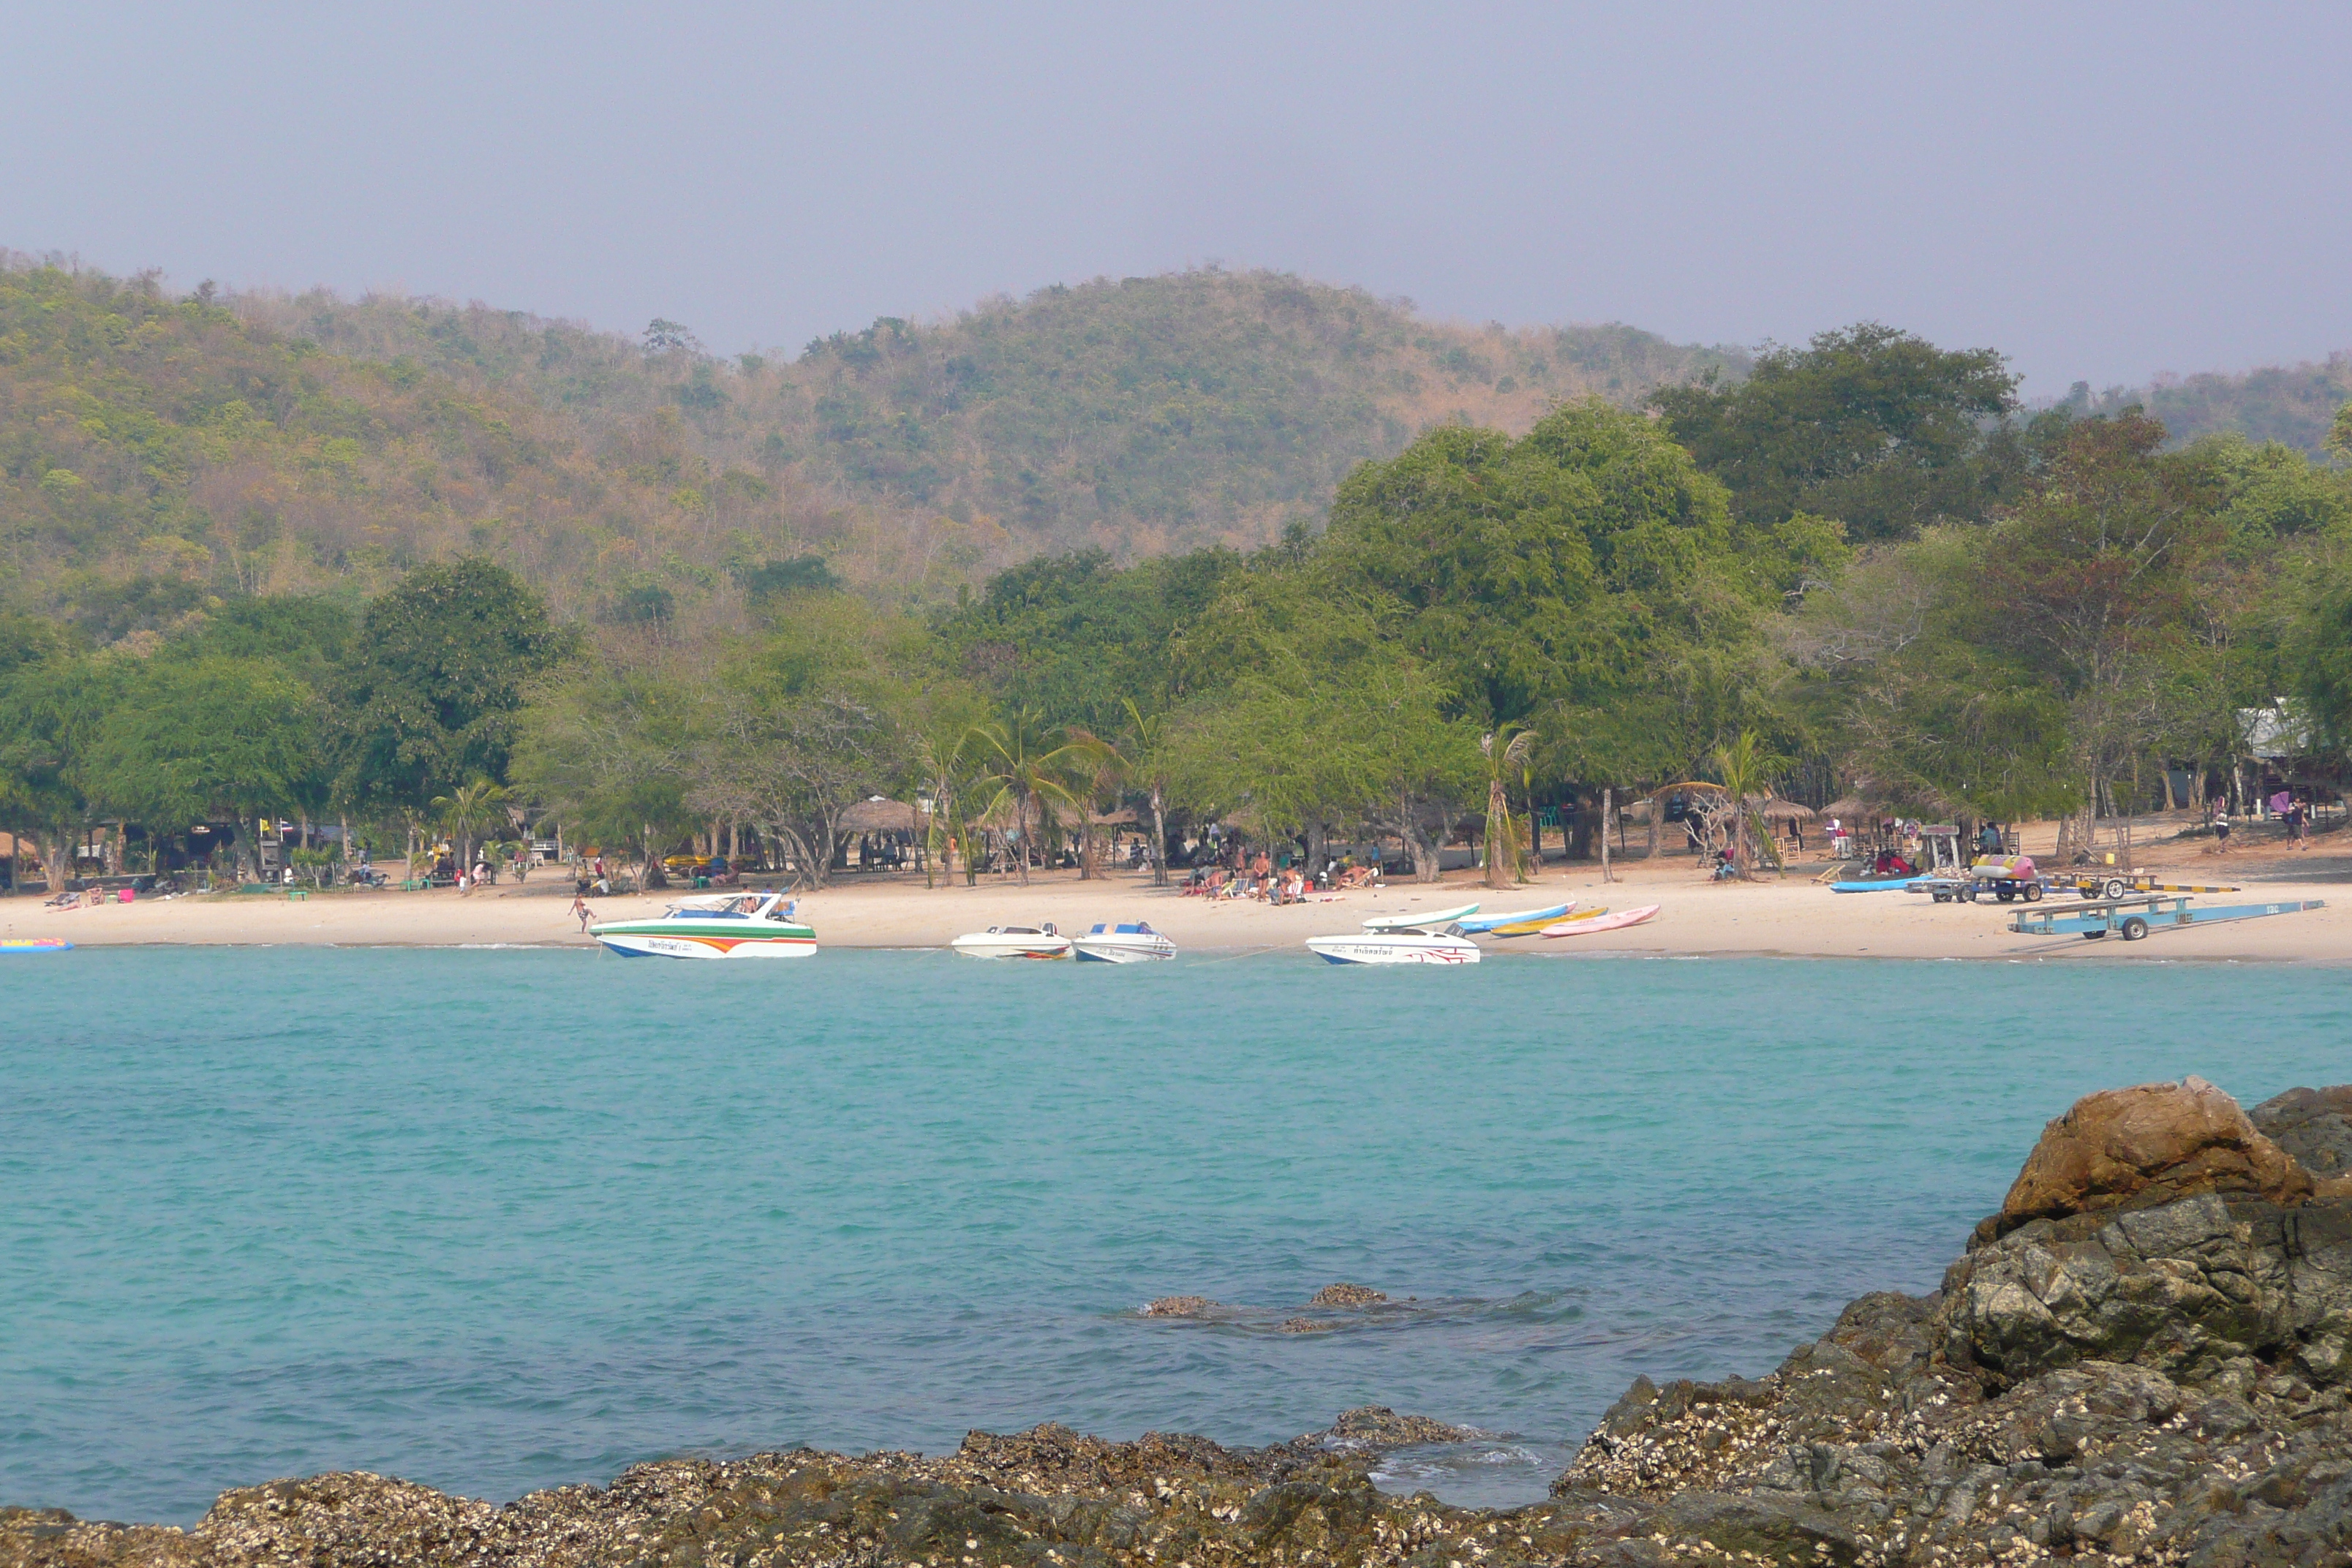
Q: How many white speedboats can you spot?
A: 4